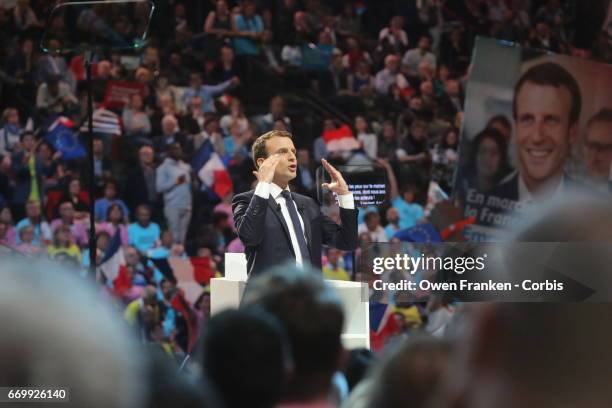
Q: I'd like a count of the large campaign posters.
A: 1